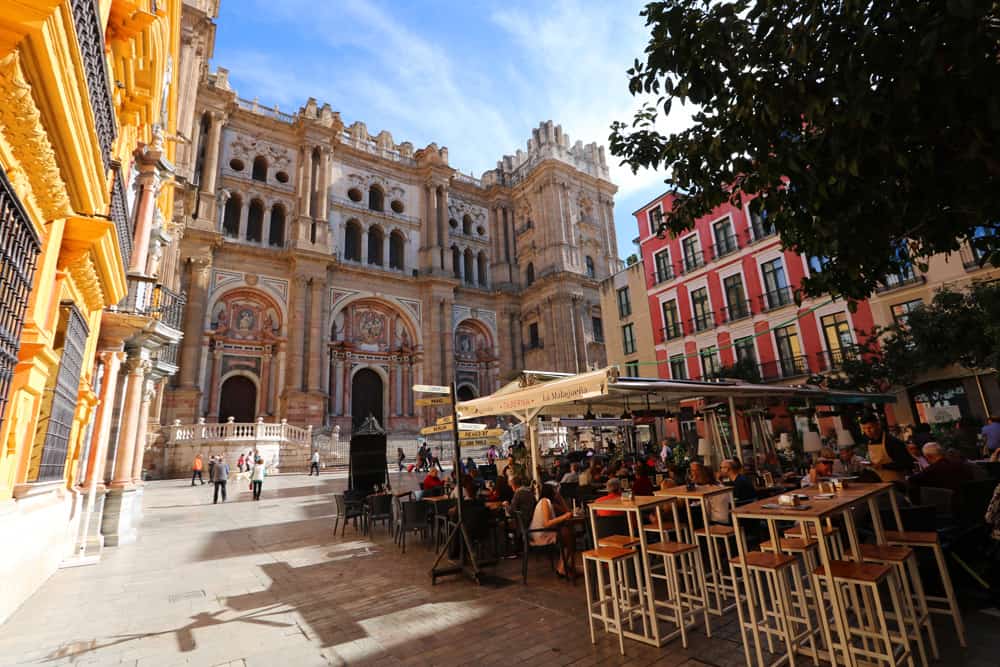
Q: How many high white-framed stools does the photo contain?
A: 11